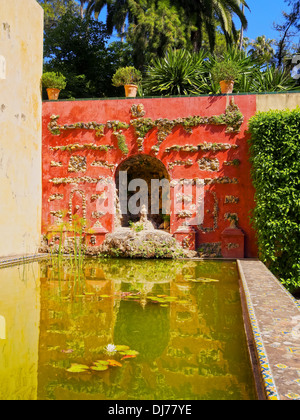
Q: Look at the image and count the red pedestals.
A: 4